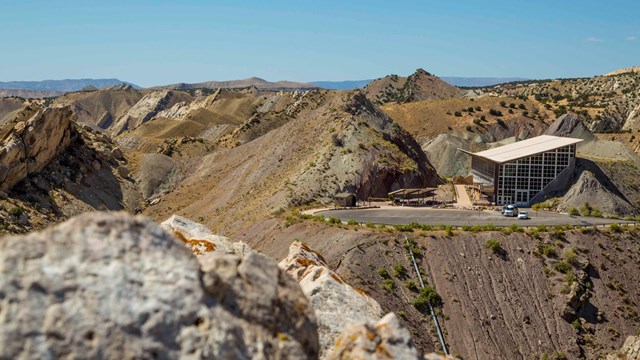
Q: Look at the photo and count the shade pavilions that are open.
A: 1